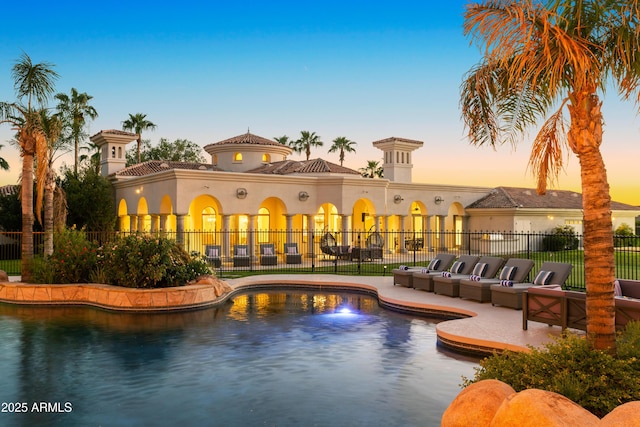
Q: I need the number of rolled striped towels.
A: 5